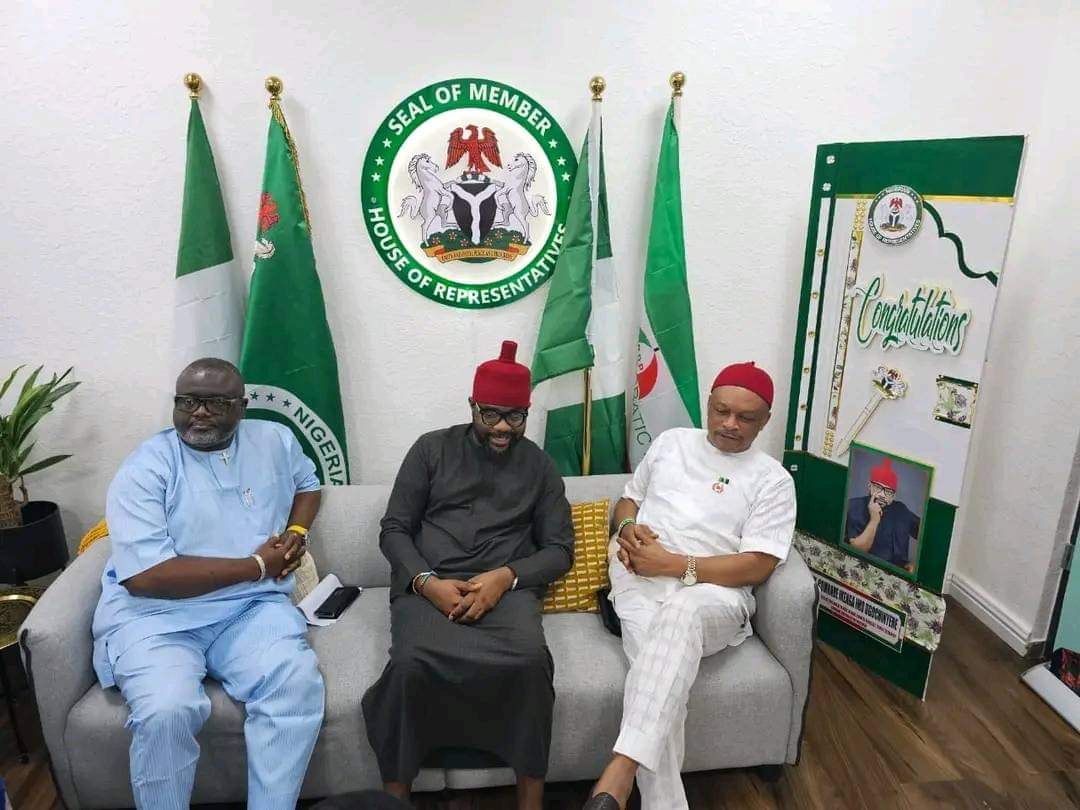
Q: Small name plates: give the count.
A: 1